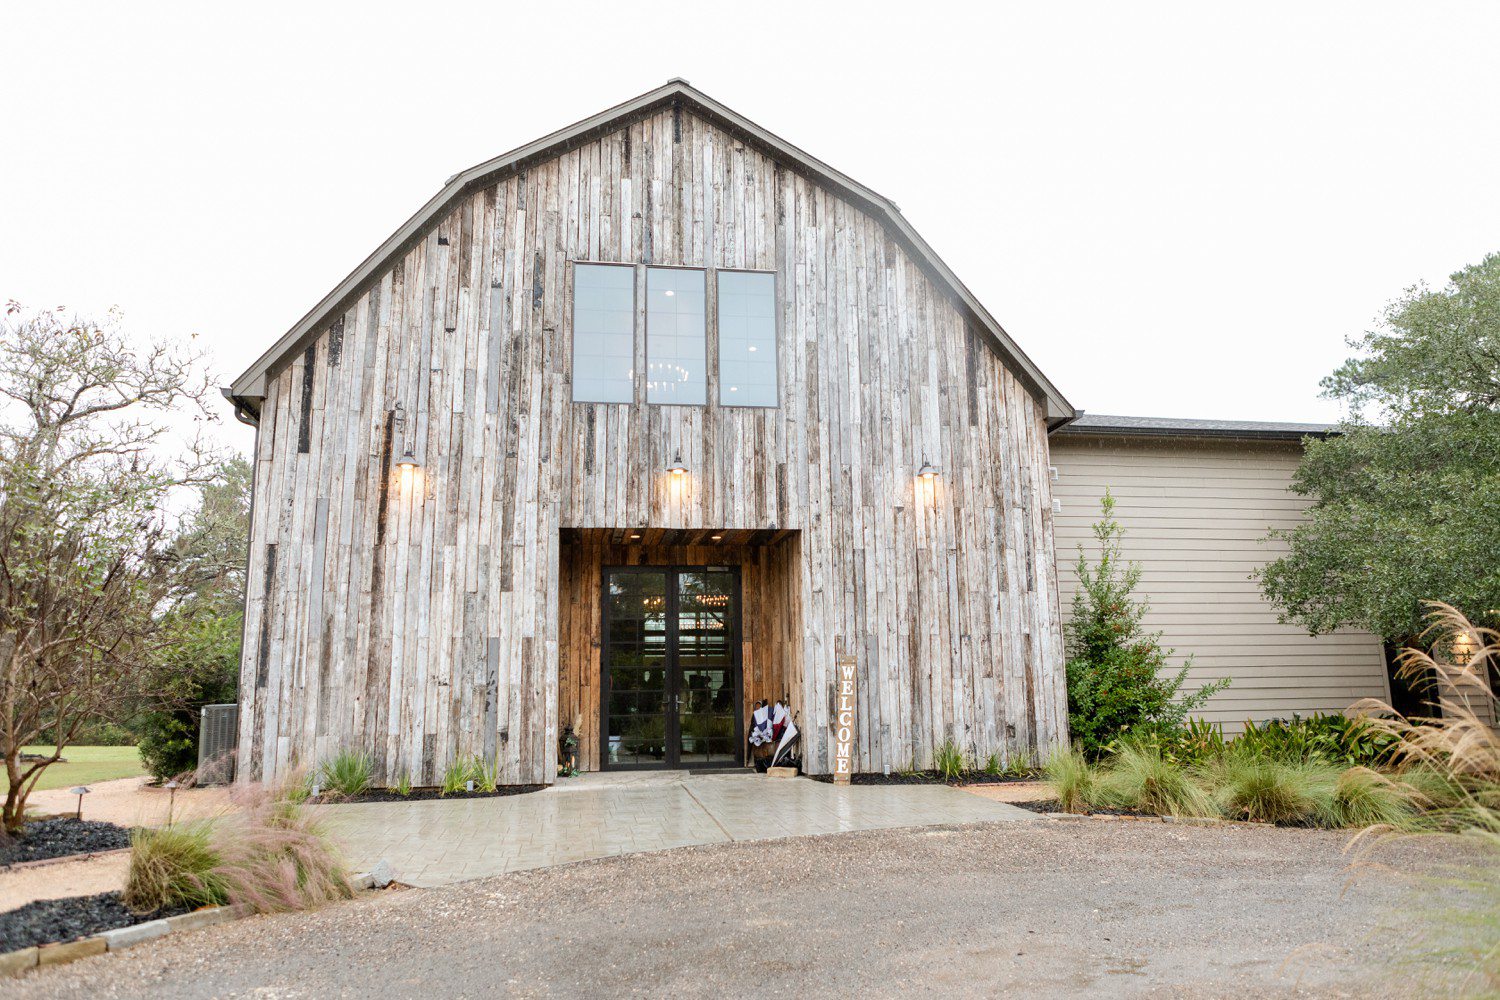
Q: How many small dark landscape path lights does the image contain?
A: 2